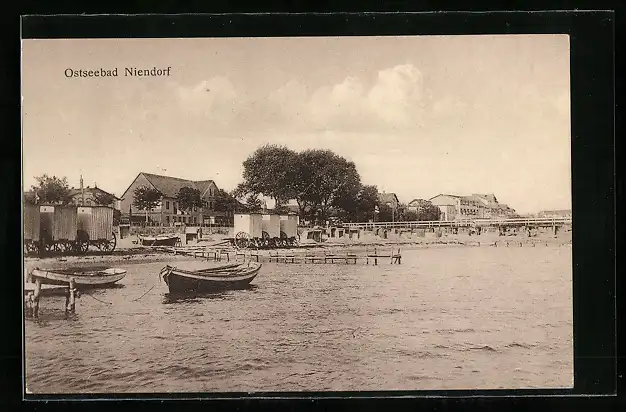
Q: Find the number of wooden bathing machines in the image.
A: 6